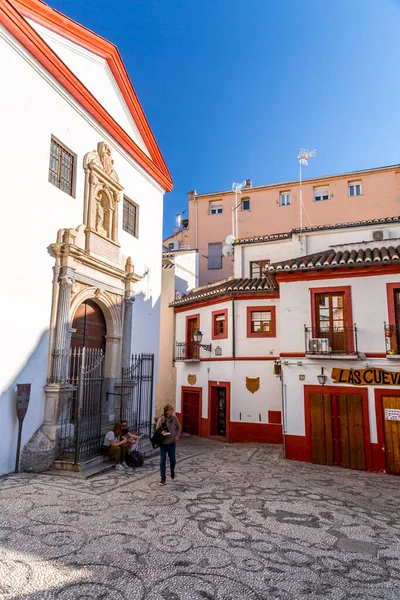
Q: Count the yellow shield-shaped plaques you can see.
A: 2